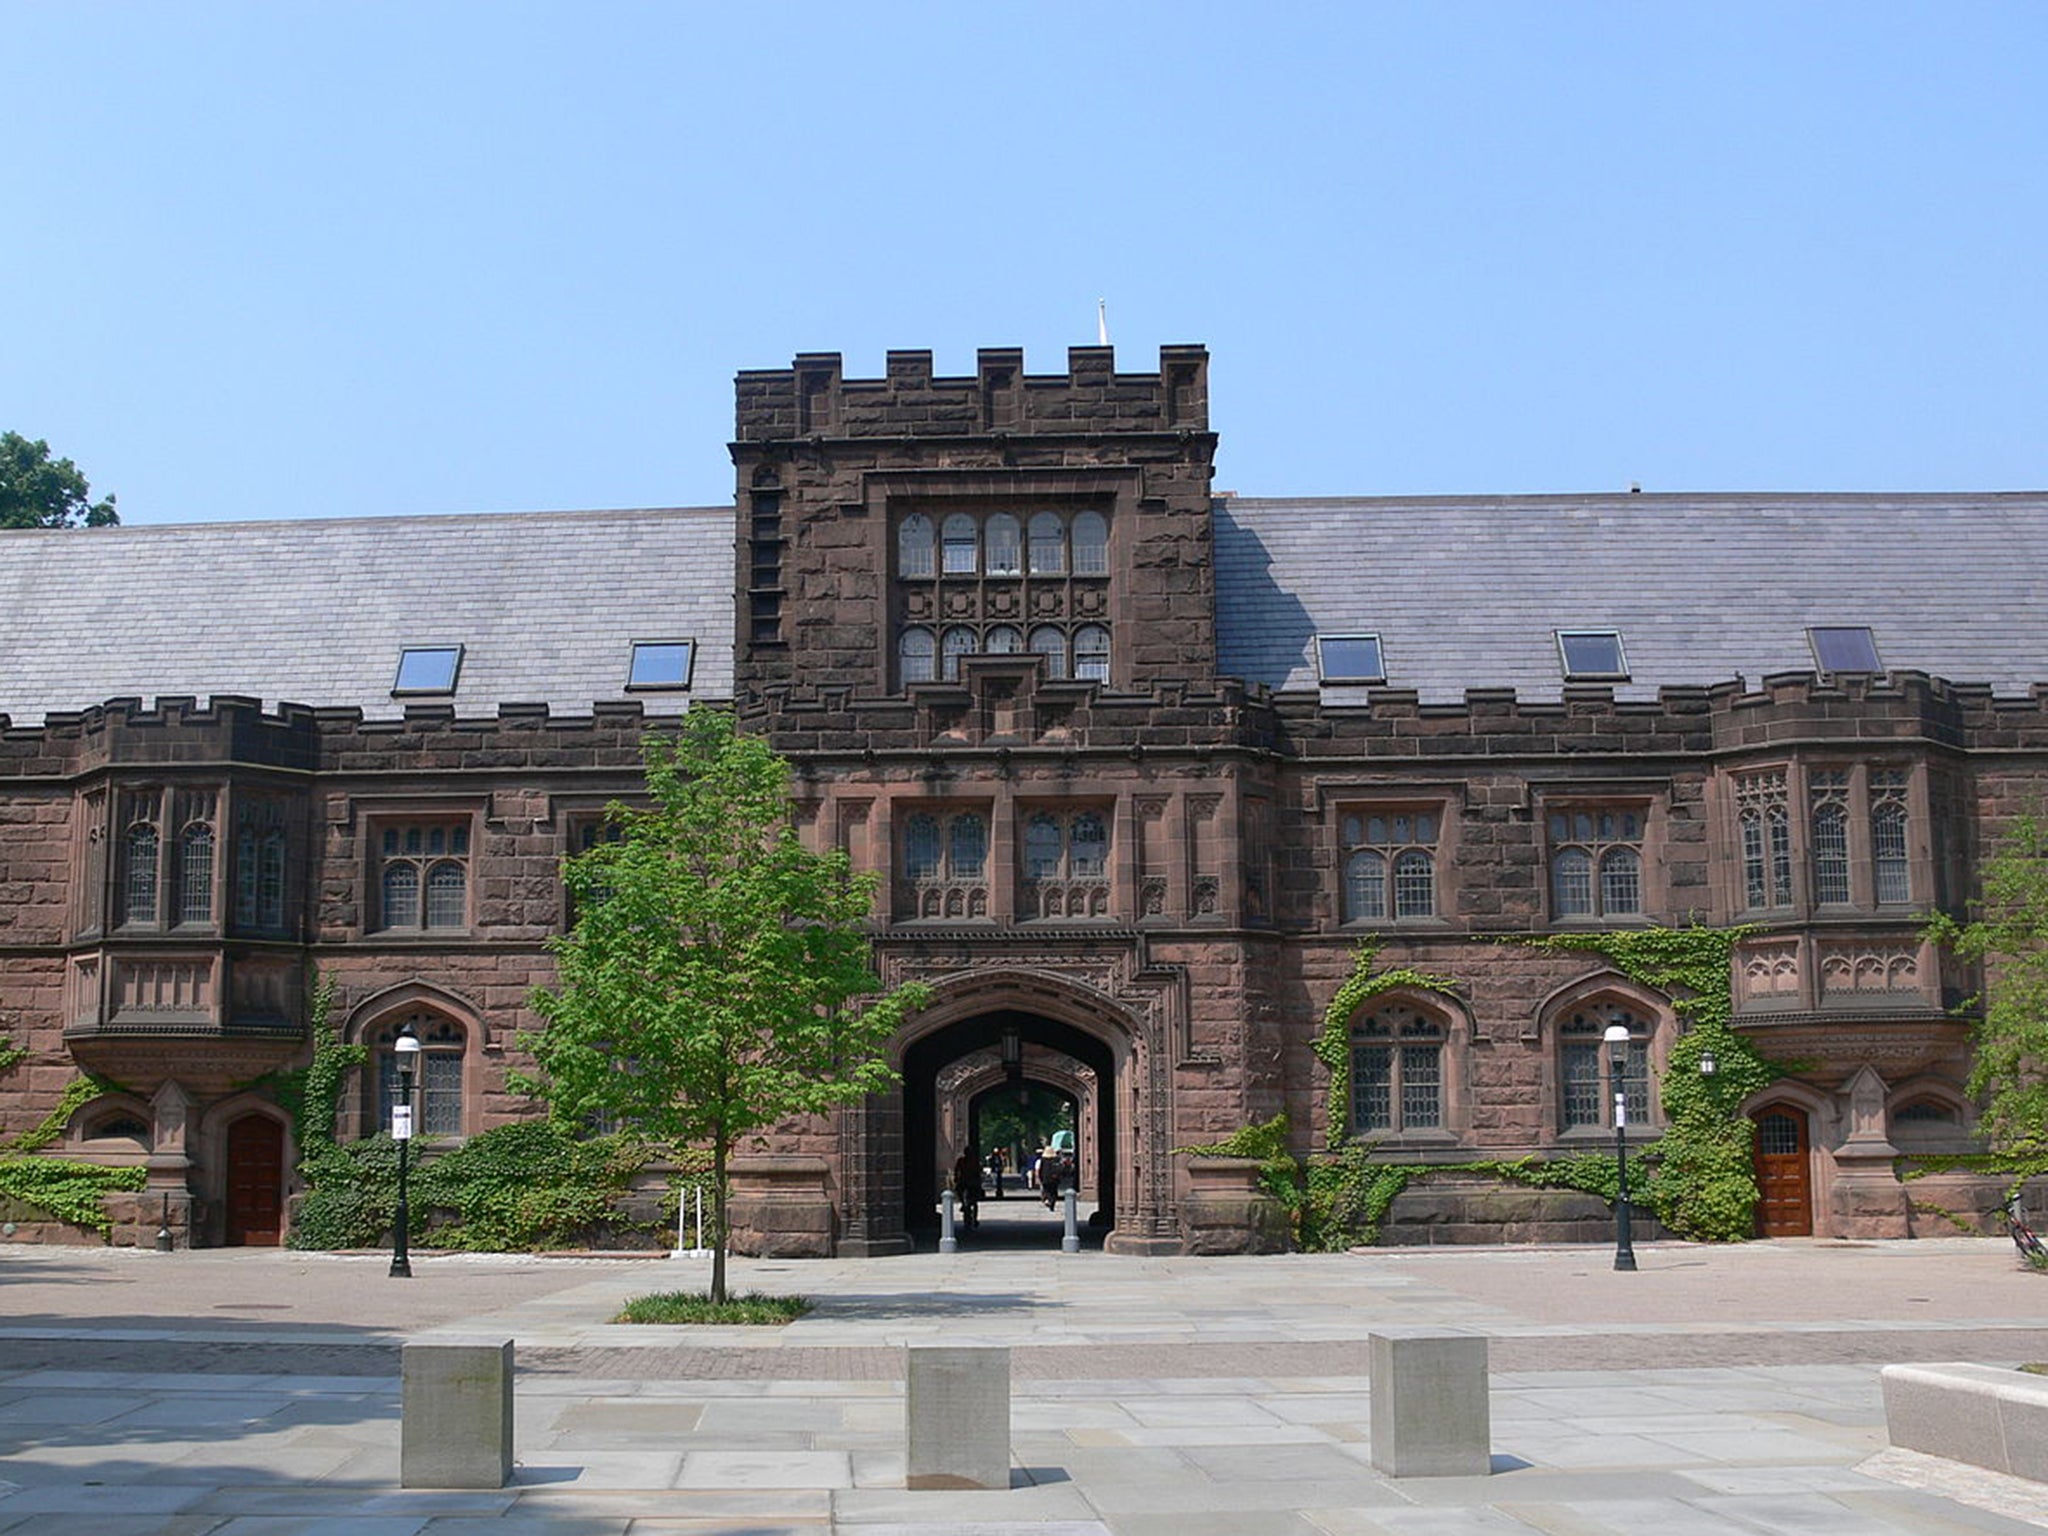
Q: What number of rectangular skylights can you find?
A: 5